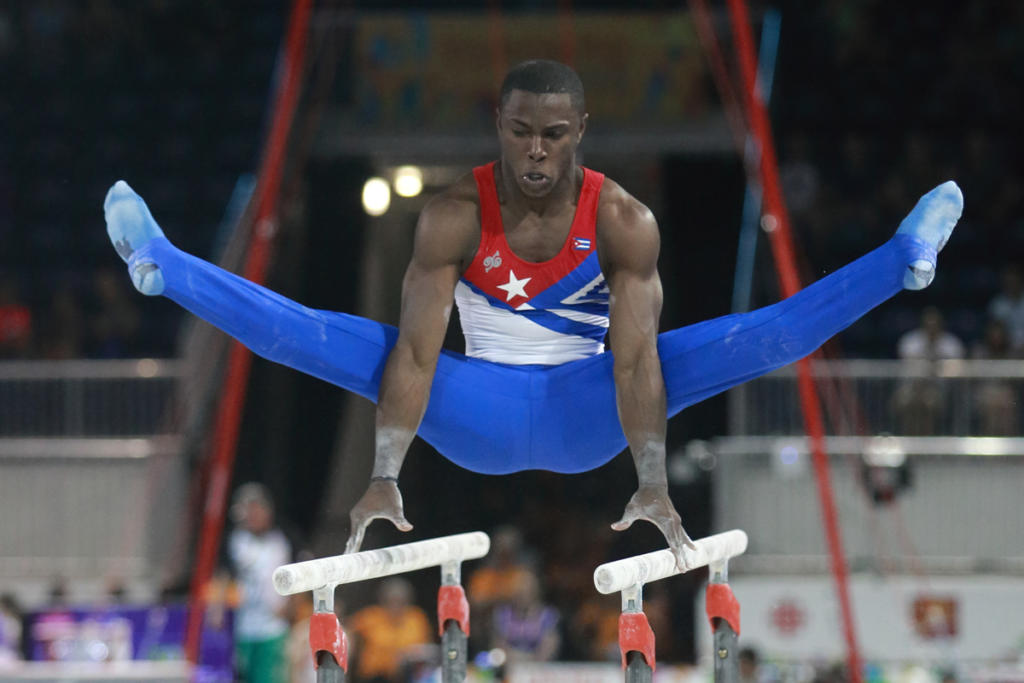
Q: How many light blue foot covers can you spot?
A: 2